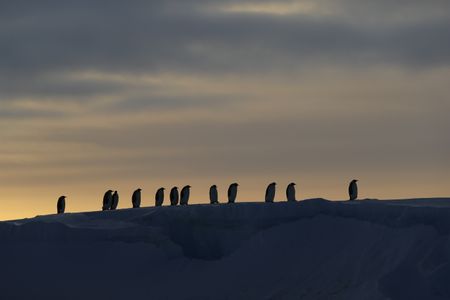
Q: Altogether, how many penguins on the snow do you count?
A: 12